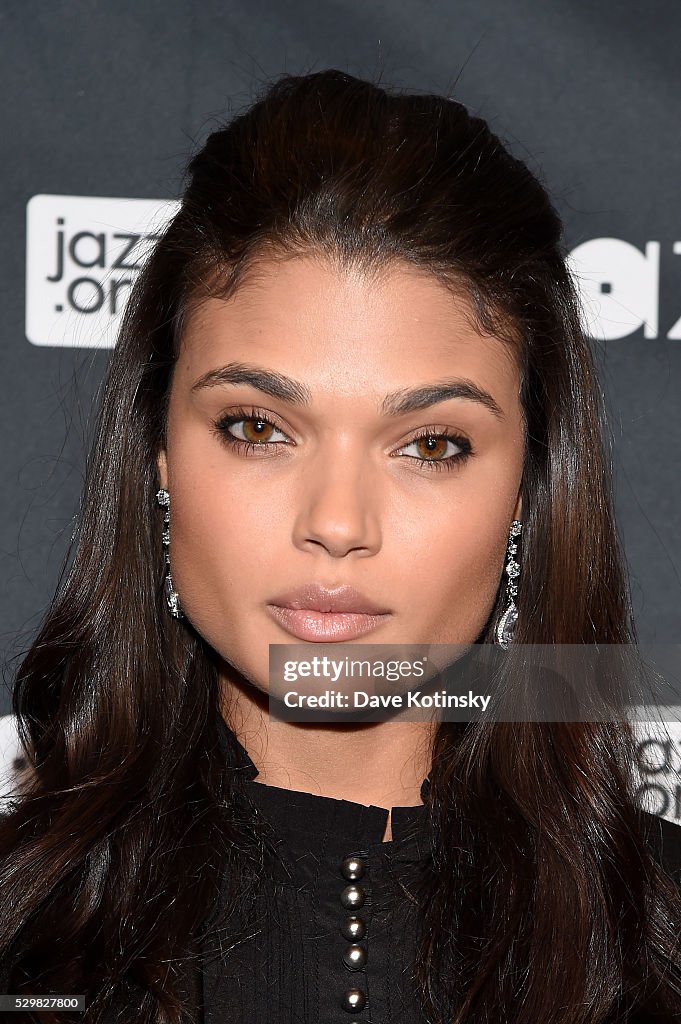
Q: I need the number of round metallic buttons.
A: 5